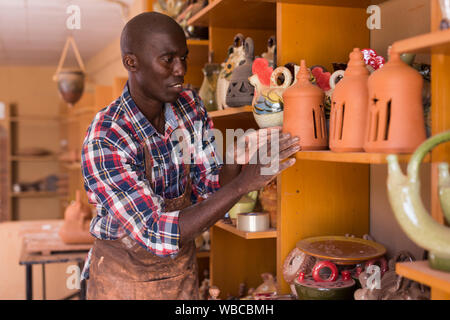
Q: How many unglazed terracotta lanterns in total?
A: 3